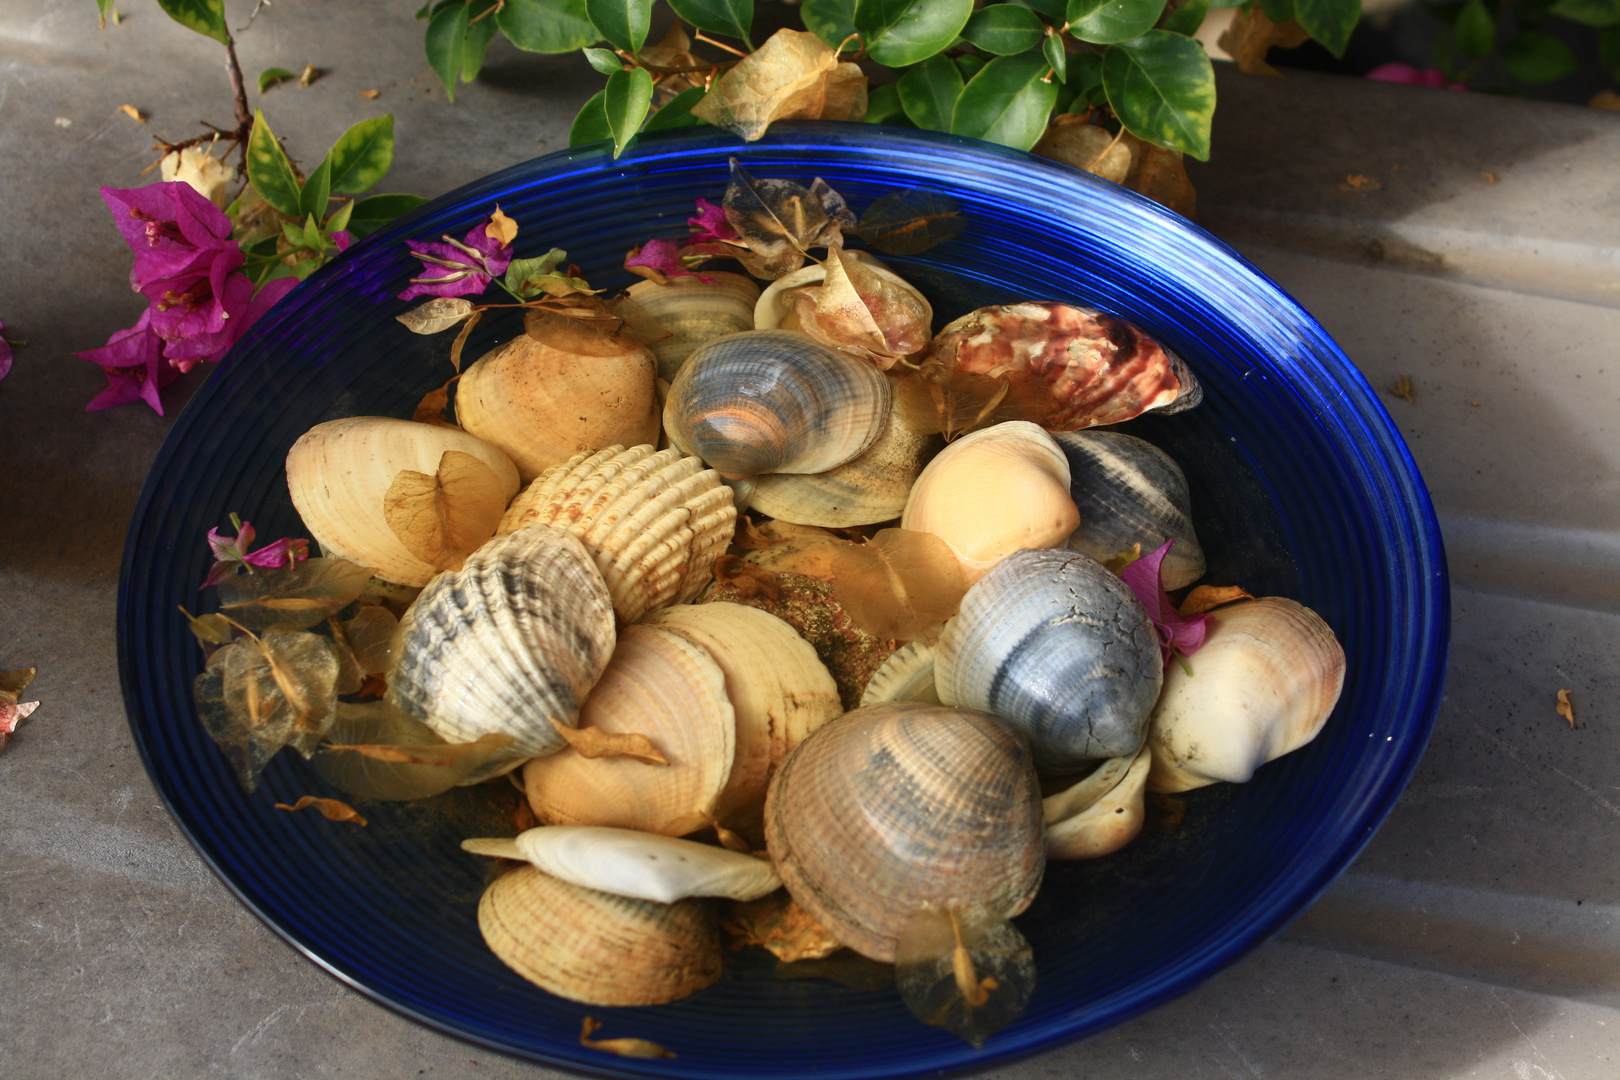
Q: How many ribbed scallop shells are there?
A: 2